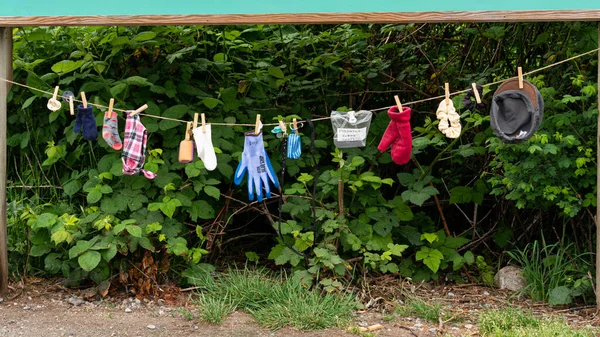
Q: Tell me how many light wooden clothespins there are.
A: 15